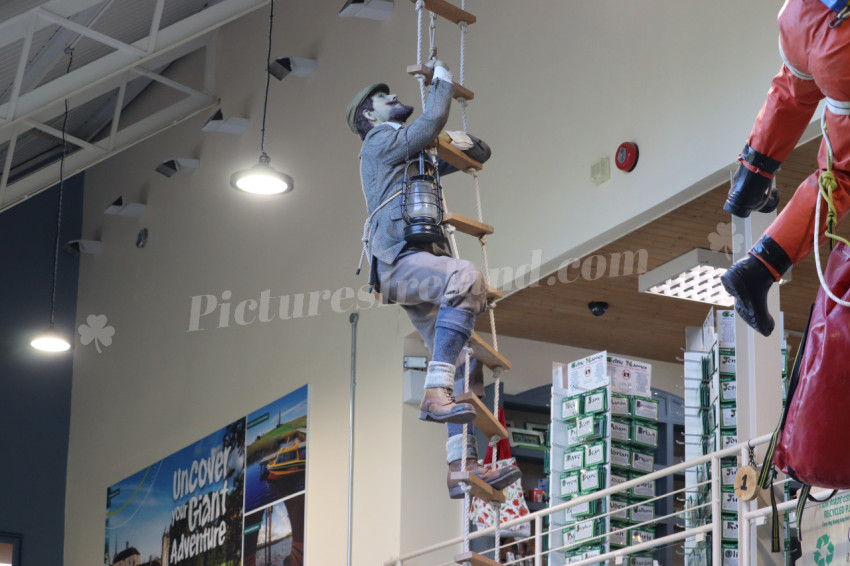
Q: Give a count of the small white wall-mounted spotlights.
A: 6